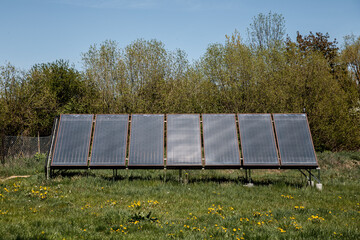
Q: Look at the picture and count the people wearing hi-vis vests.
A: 0